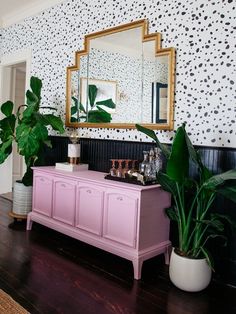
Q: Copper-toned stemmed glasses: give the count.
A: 4